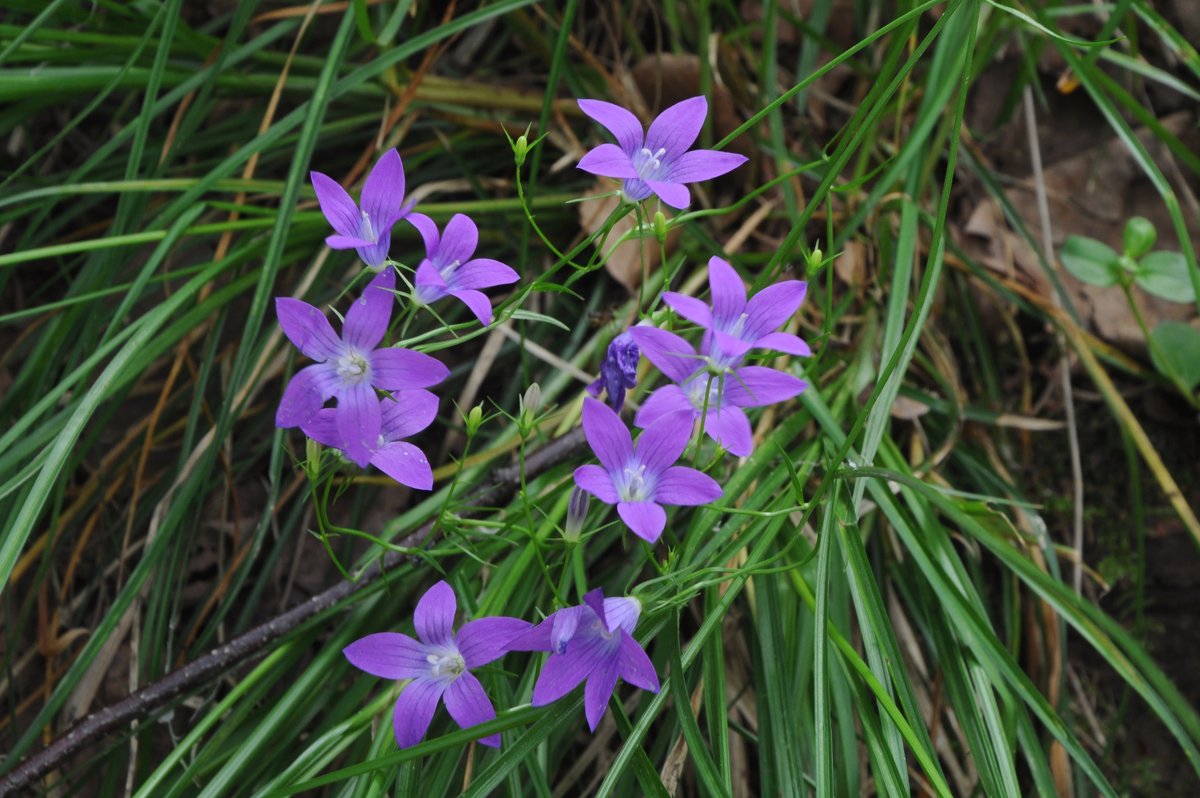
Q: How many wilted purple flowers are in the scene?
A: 1